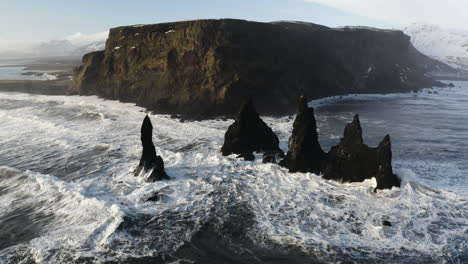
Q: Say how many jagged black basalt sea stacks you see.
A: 4